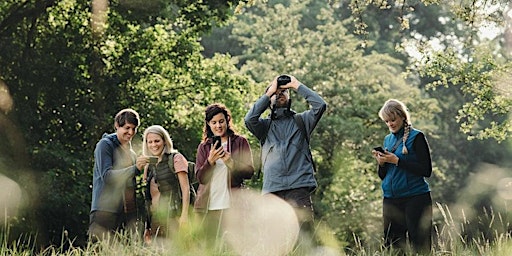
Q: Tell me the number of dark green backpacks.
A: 1